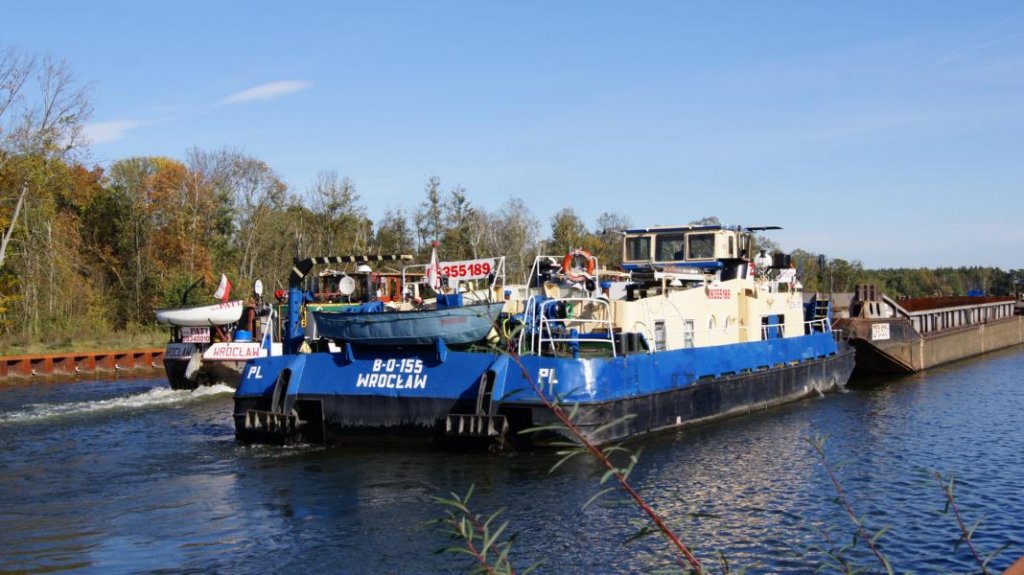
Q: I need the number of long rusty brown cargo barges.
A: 1